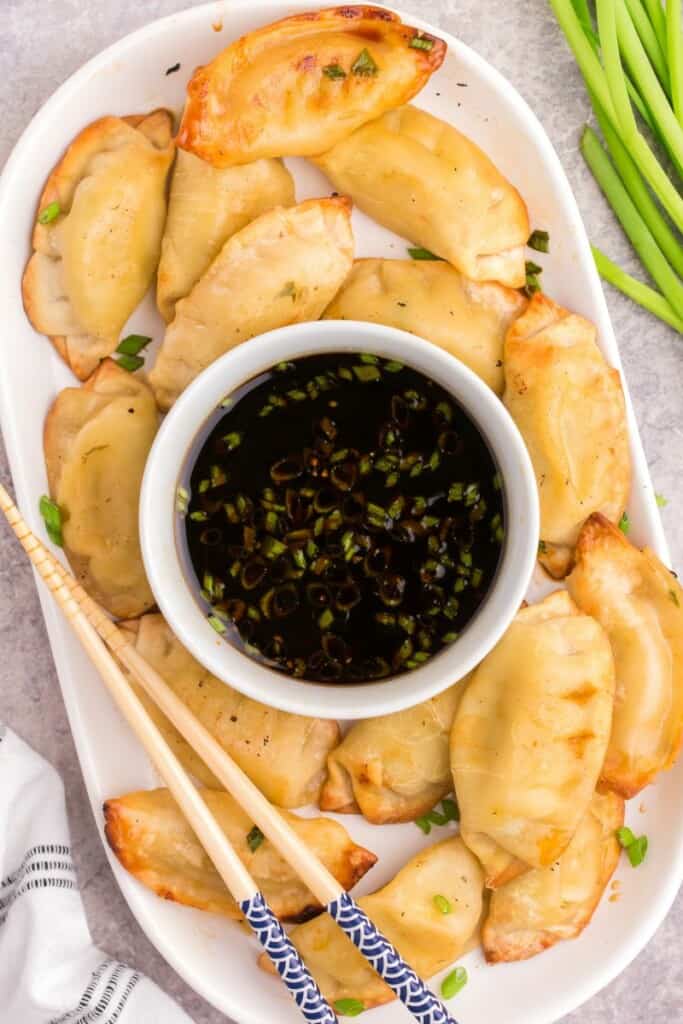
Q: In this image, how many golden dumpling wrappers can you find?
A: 15